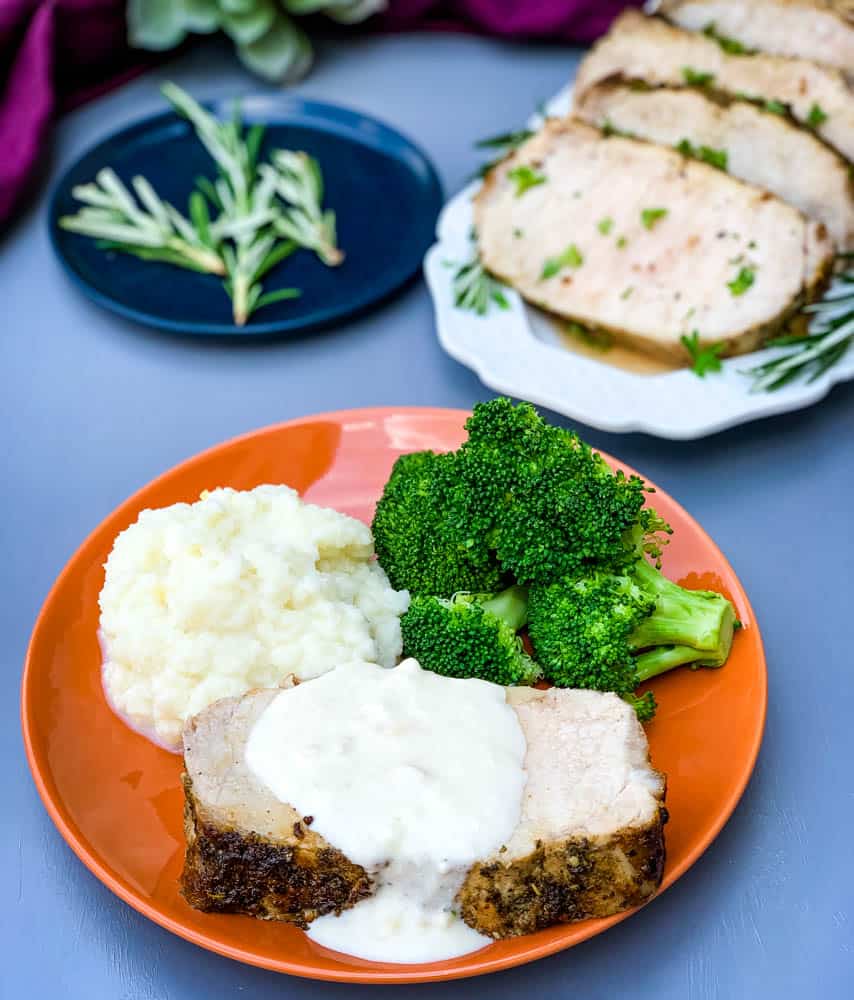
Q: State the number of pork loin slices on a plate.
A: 5